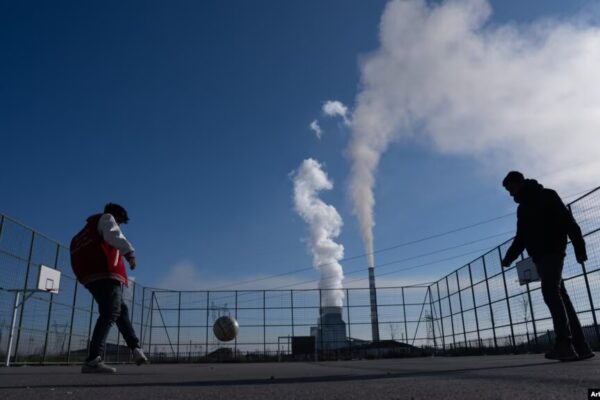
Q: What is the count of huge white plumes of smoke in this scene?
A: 2